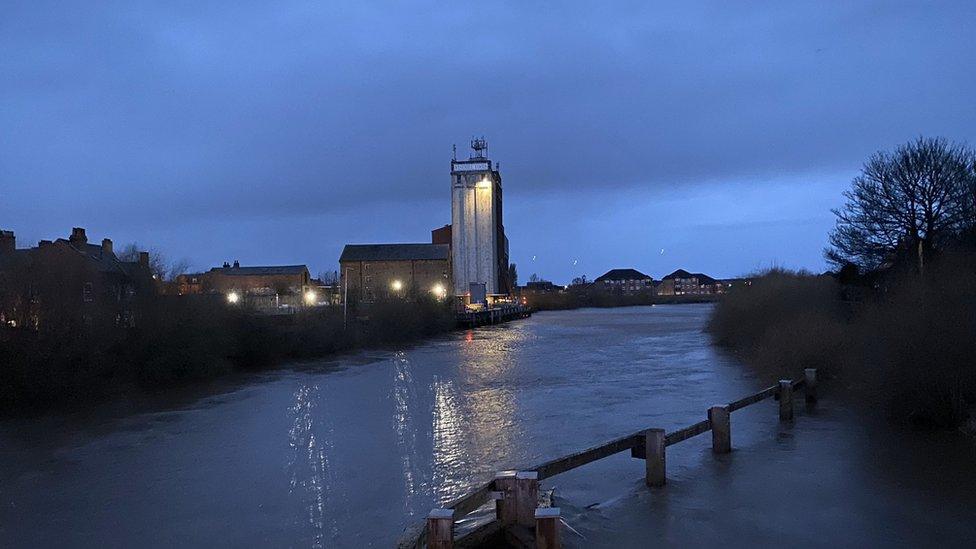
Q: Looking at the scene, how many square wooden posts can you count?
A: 8